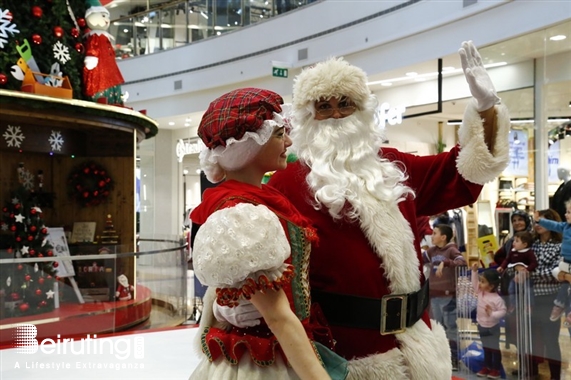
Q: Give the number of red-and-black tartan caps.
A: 1